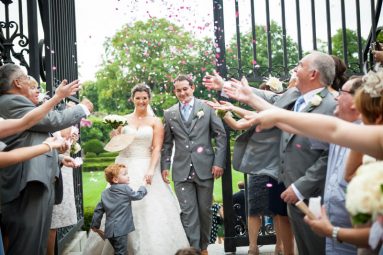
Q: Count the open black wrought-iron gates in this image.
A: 2